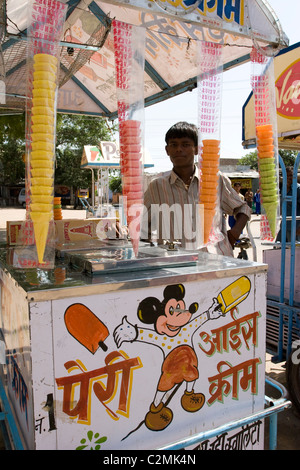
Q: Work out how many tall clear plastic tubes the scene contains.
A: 4